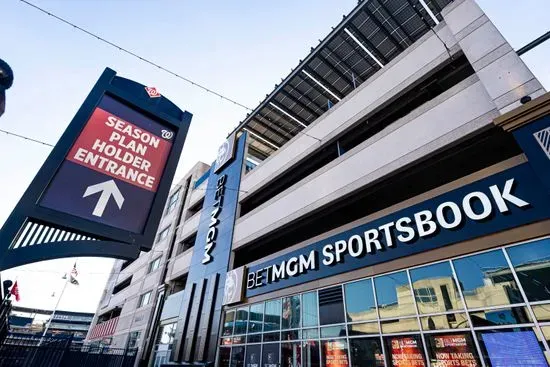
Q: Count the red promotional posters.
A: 3